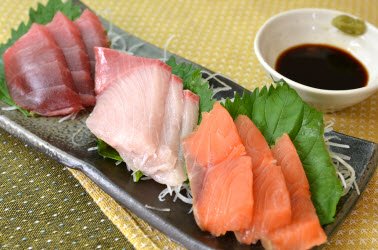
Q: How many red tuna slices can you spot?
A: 3